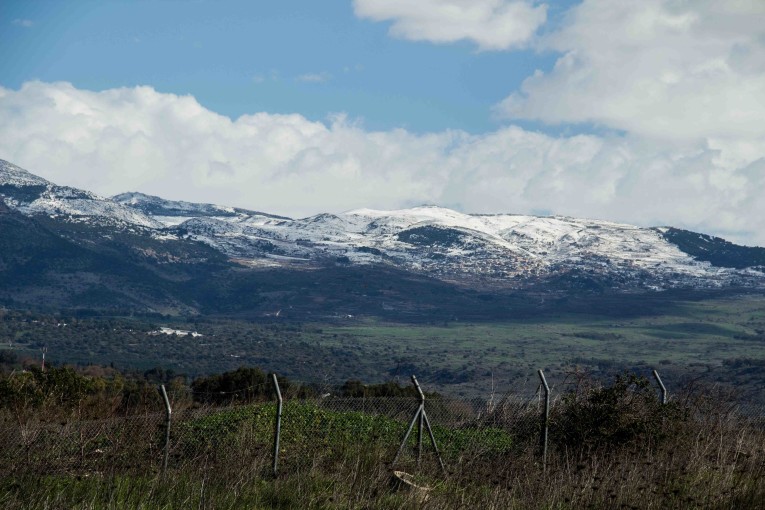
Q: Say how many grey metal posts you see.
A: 5